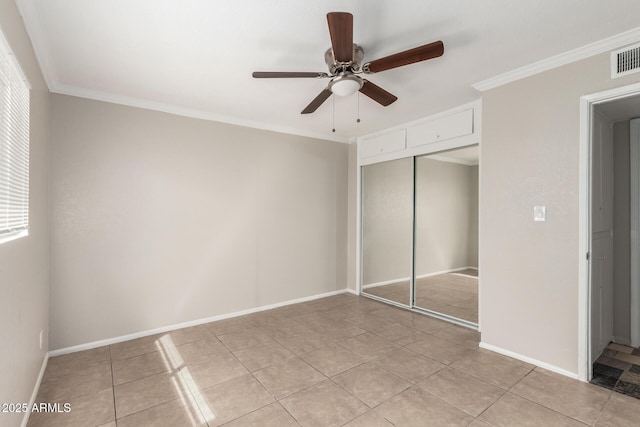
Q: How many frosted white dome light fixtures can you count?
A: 1